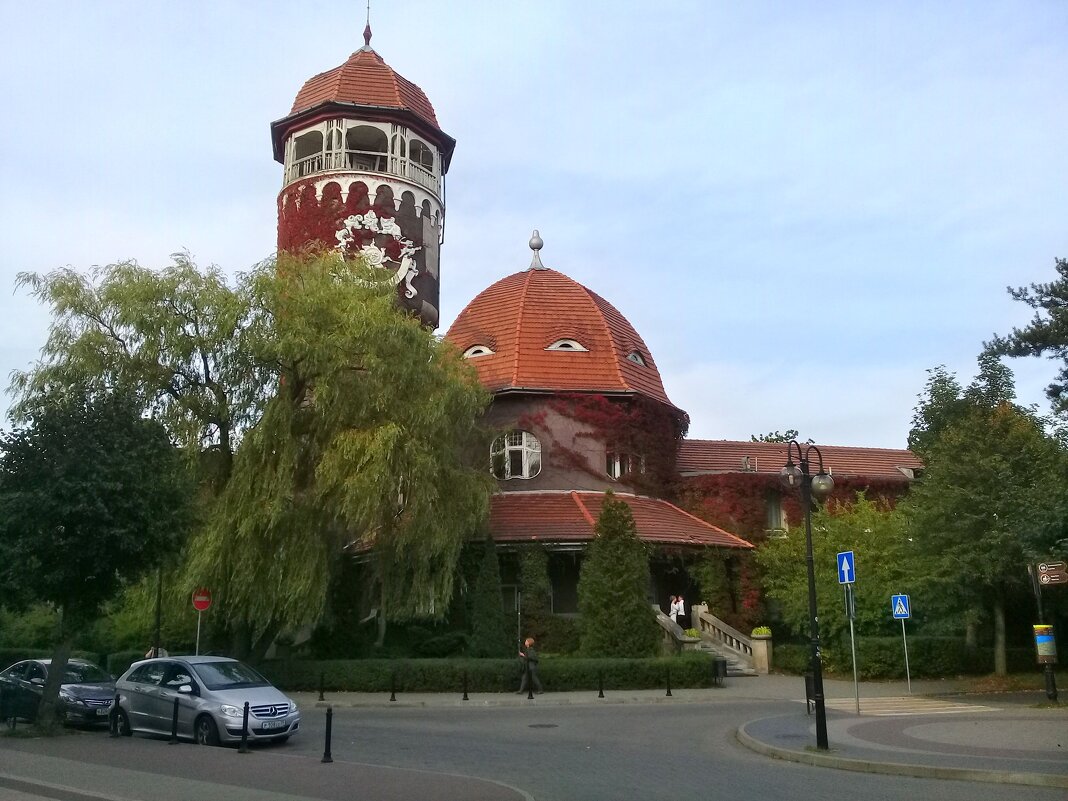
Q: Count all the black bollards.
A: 10